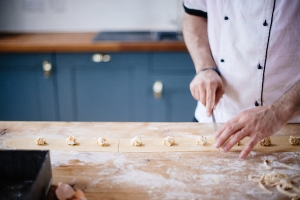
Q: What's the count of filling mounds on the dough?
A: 9